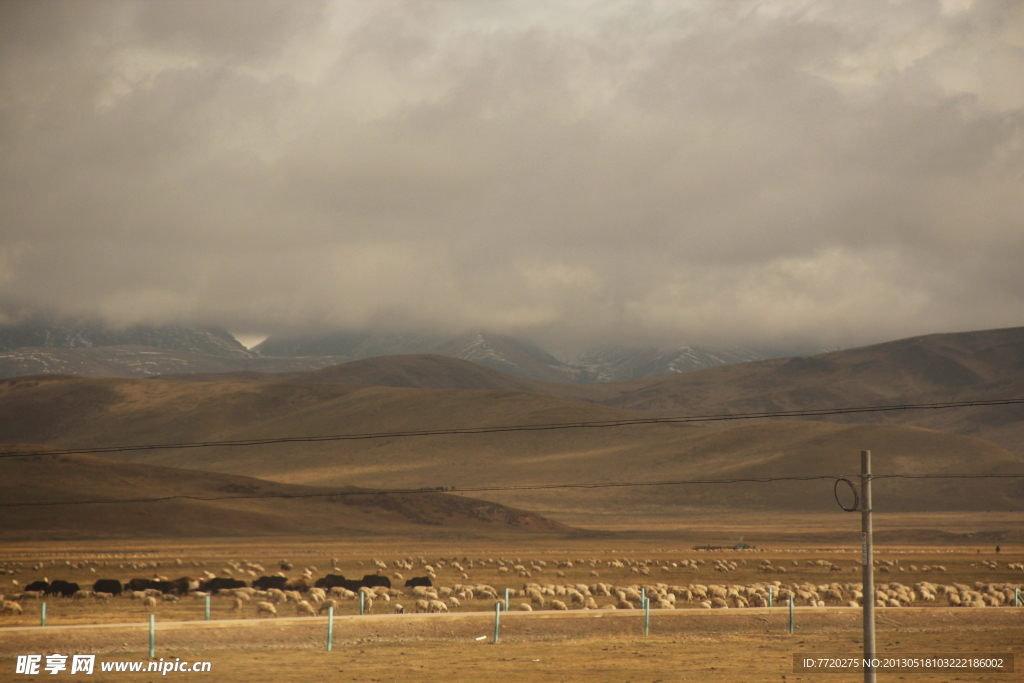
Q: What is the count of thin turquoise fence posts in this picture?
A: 12